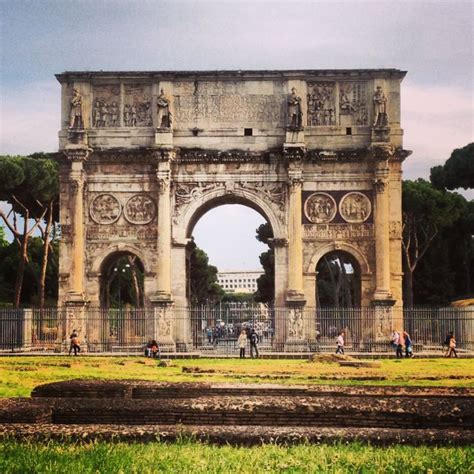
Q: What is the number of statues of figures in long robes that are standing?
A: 4